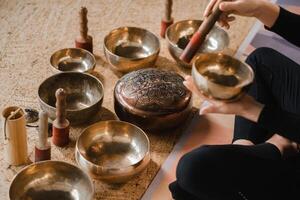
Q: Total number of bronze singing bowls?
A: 7